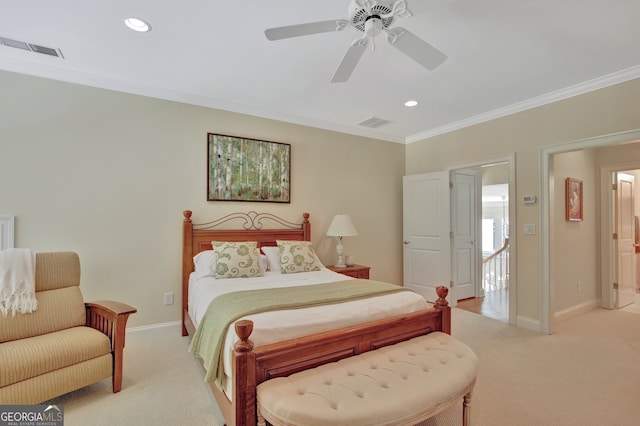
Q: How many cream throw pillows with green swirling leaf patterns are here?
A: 2